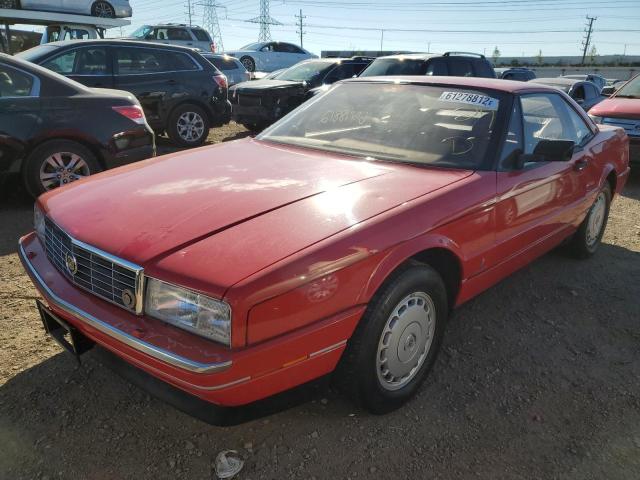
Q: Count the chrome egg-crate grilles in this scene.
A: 1